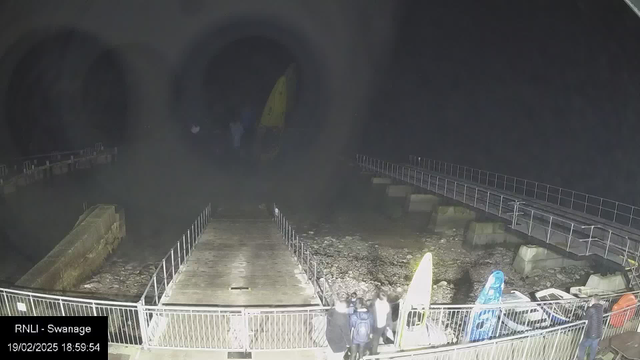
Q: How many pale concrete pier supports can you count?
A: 7